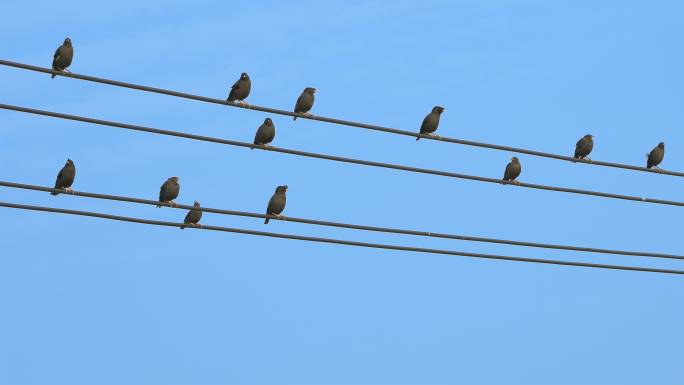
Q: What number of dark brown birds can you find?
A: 12